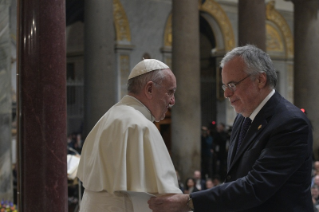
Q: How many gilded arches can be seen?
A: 3